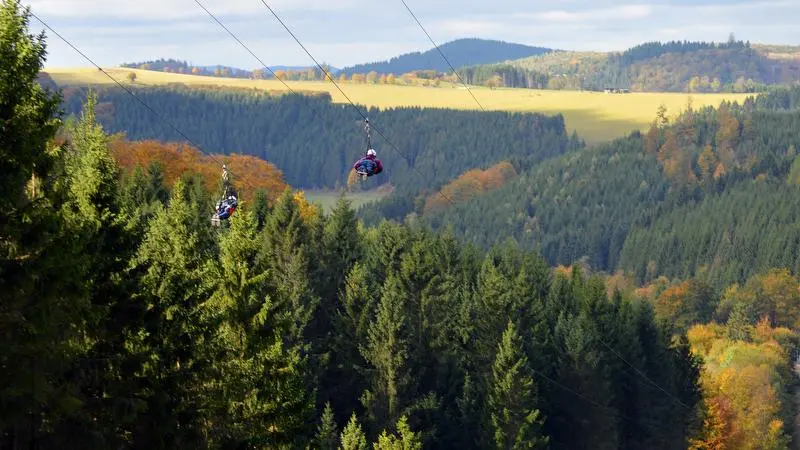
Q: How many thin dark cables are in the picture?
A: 4